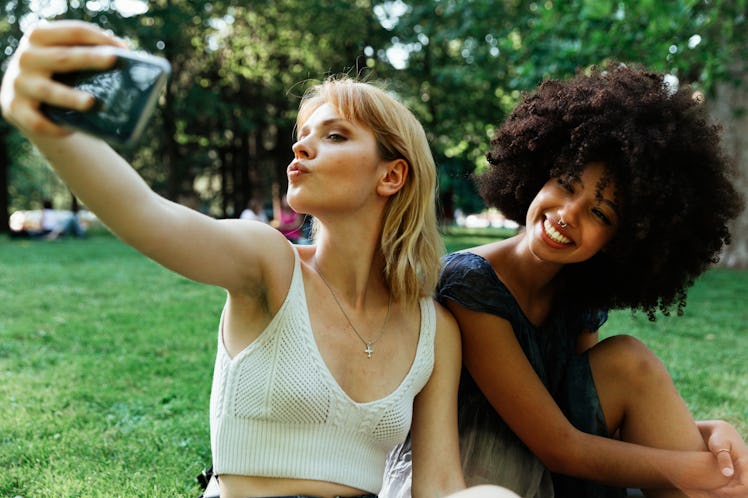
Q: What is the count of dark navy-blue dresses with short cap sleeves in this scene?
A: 1